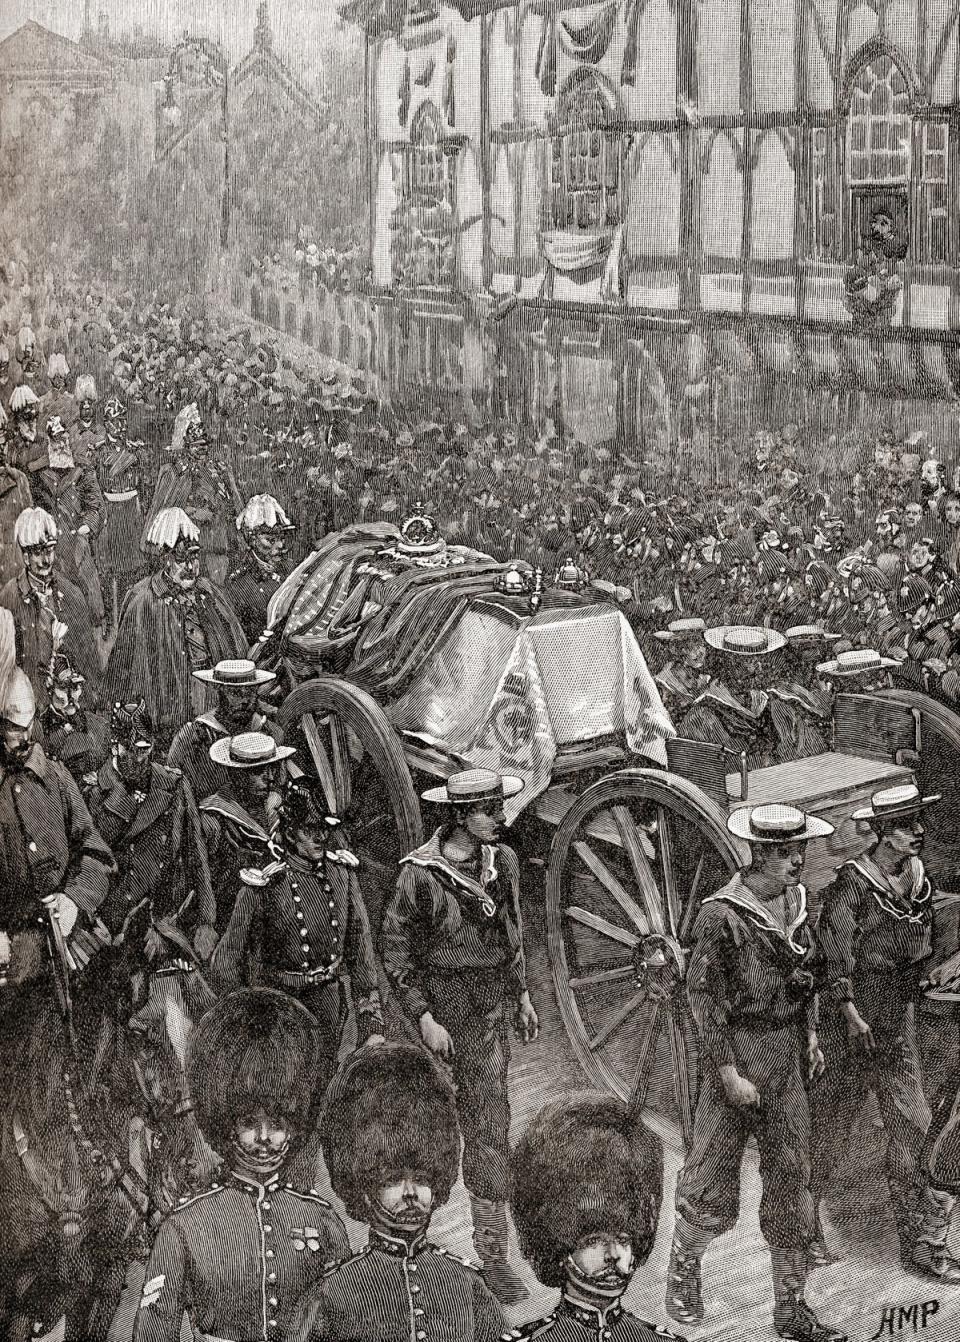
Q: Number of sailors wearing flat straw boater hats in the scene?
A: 9